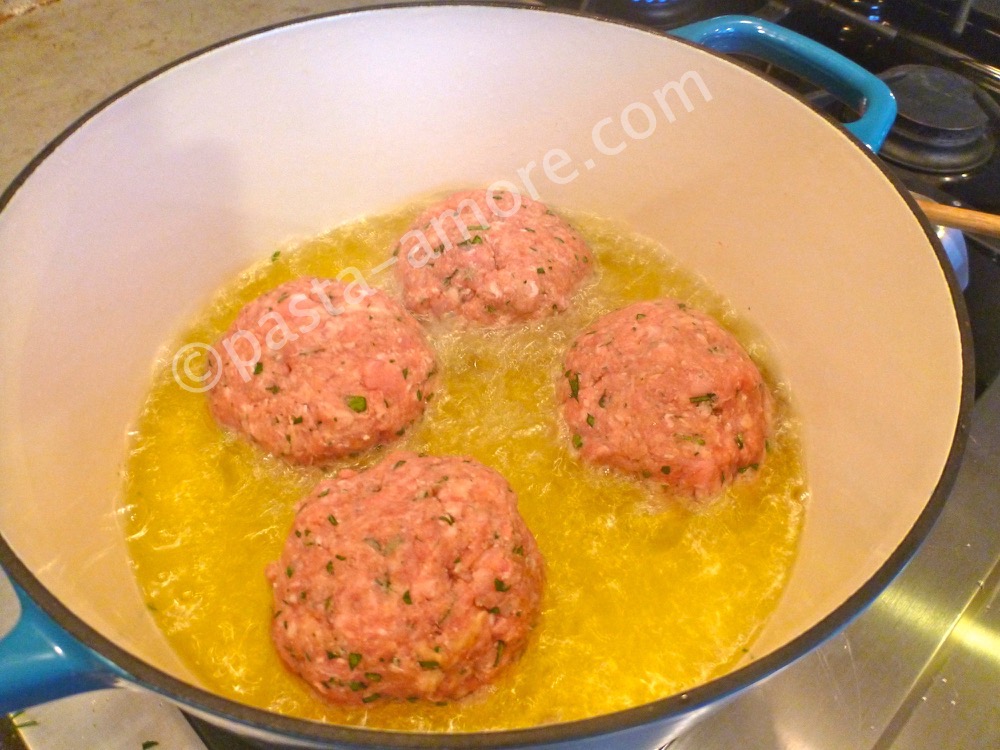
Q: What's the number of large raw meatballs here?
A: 4